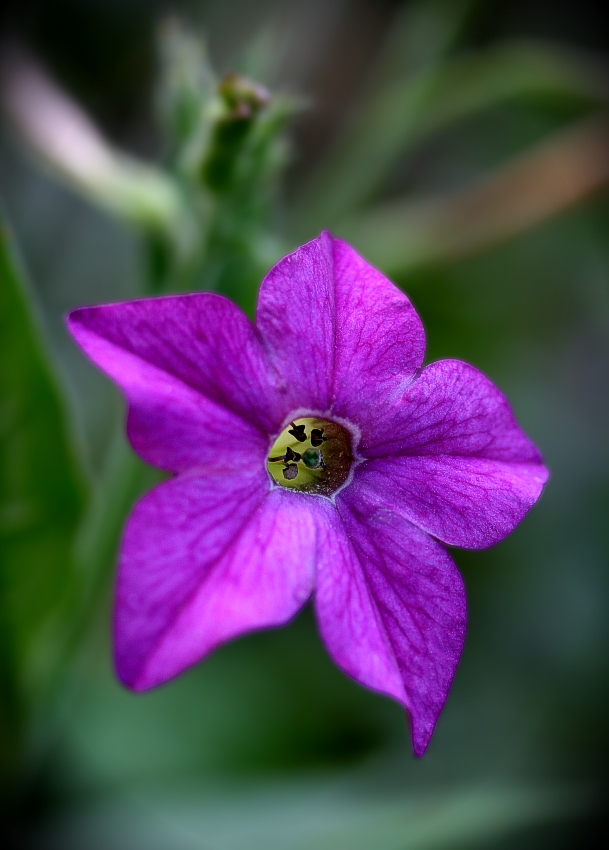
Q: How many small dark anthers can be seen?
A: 4